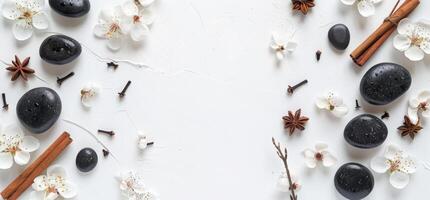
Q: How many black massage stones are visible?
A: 8